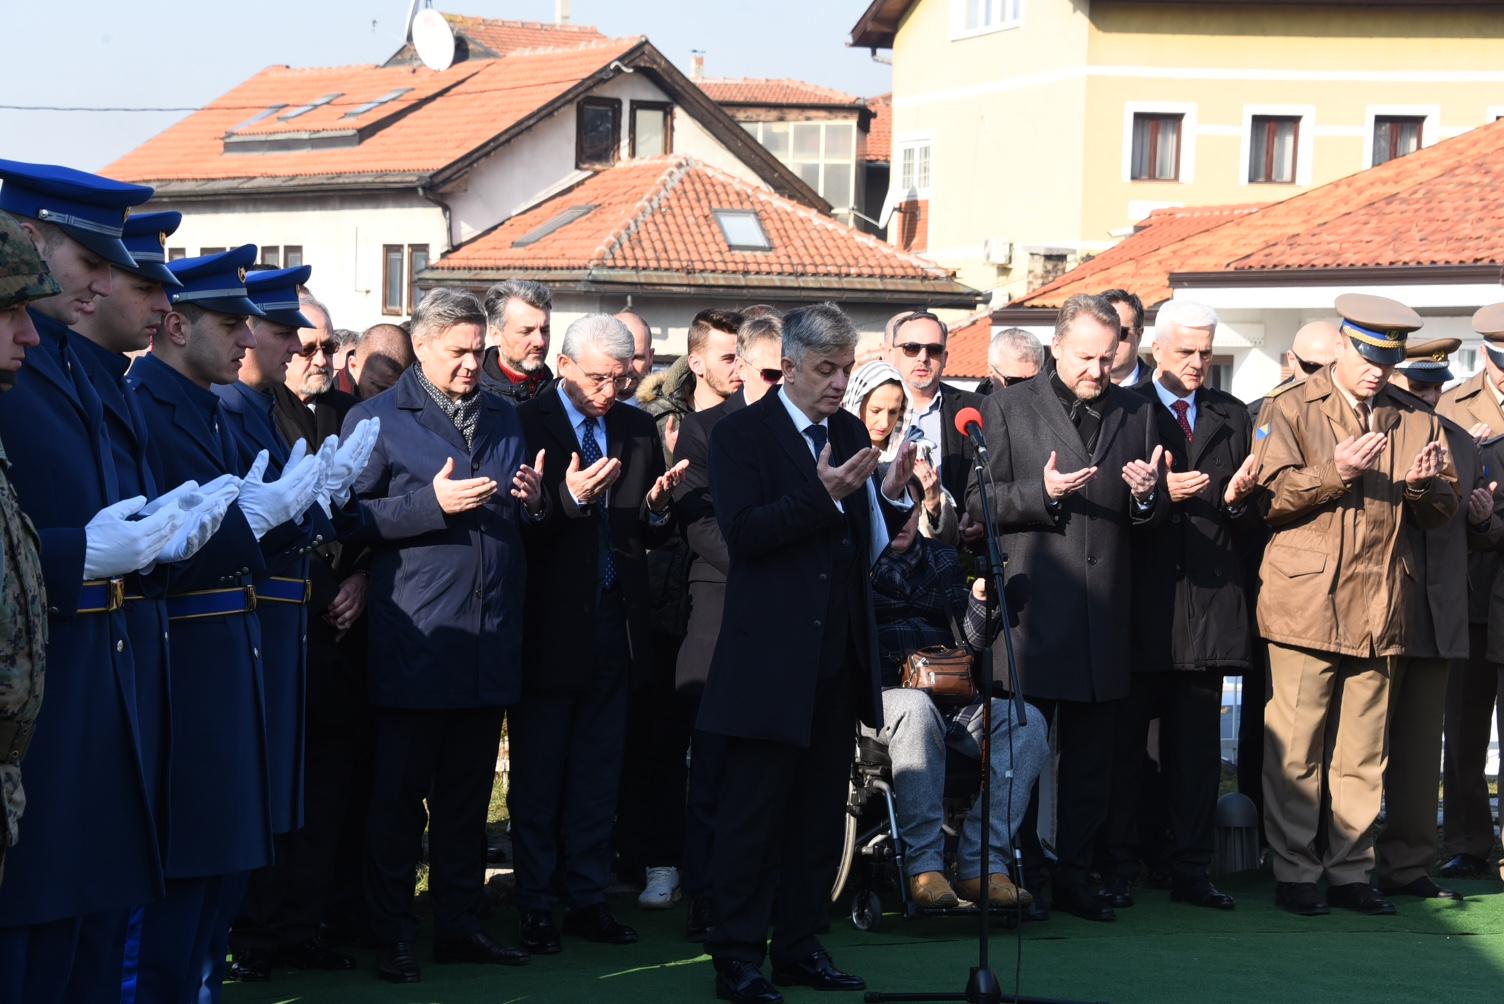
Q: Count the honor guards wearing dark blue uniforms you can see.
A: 4